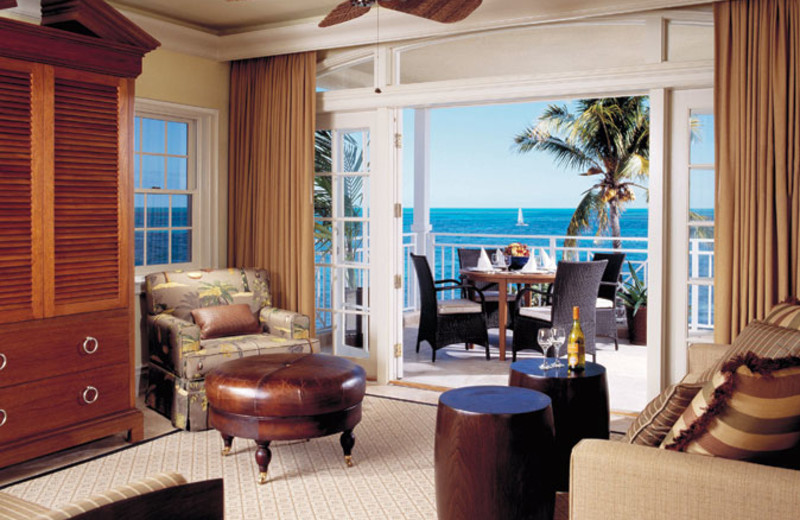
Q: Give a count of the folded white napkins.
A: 4